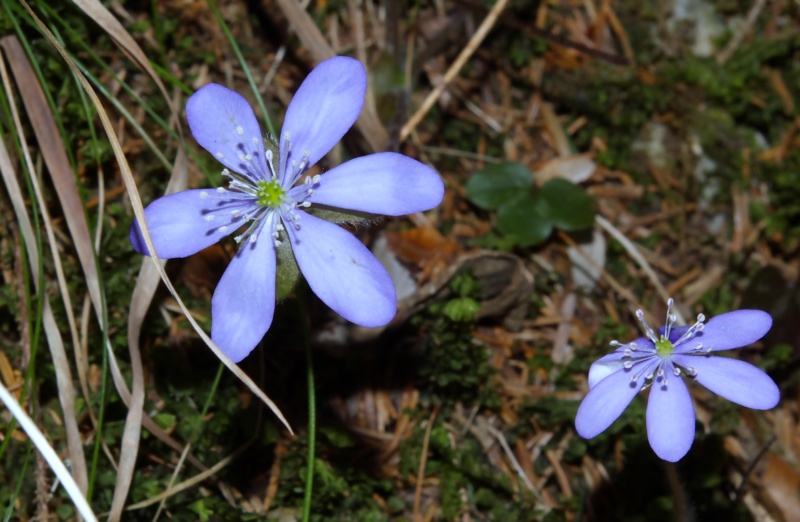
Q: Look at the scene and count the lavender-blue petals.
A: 12